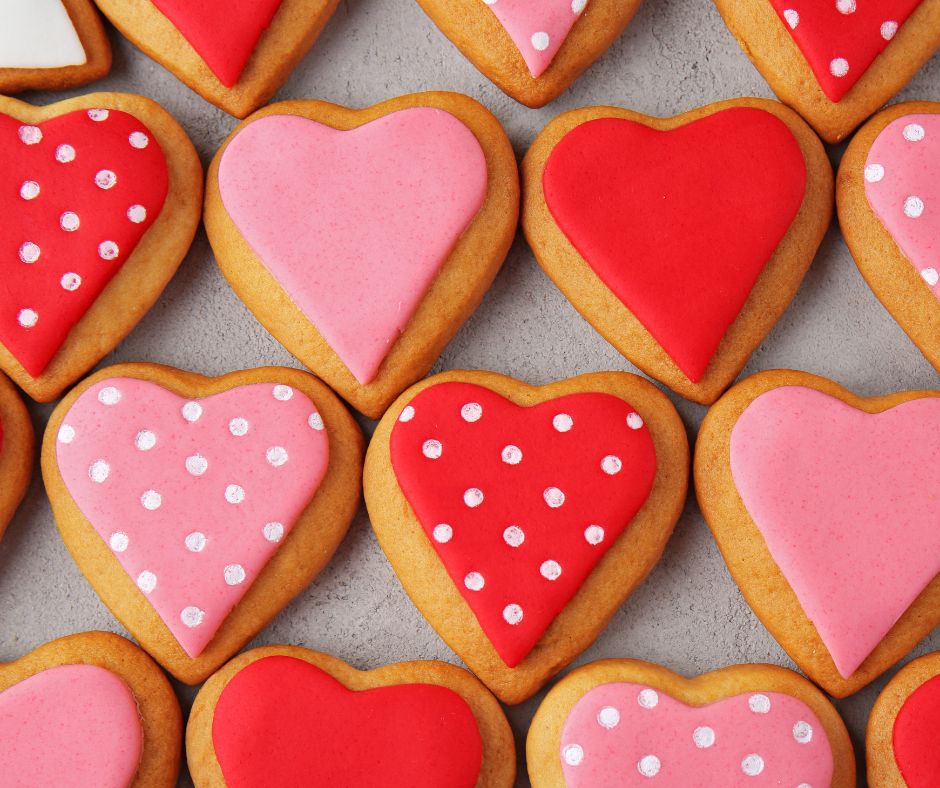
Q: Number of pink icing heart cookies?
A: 7